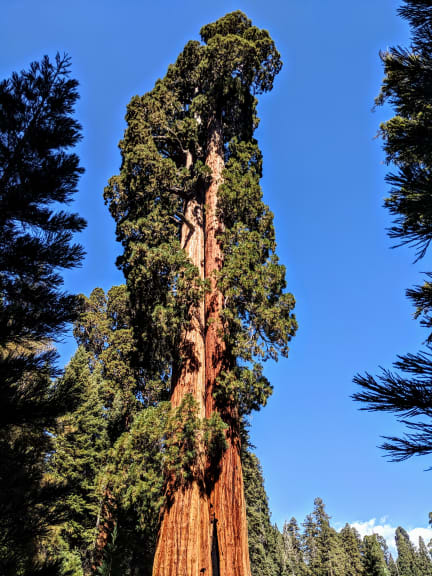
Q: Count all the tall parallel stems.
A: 2